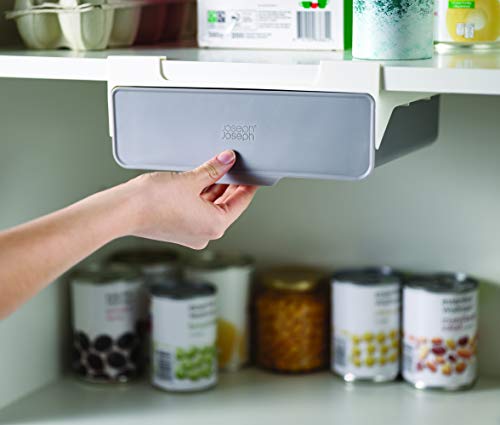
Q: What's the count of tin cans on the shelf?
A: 6